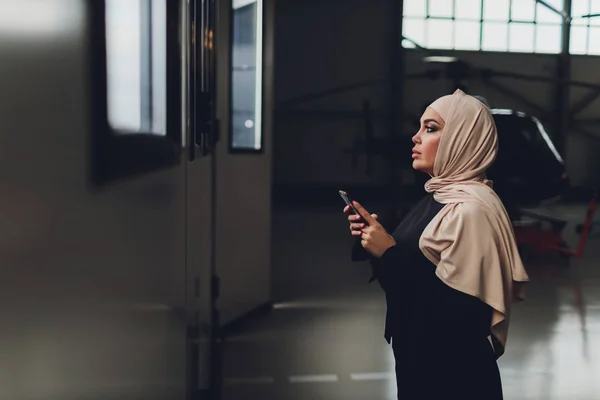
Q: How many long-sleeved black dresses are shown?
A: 1